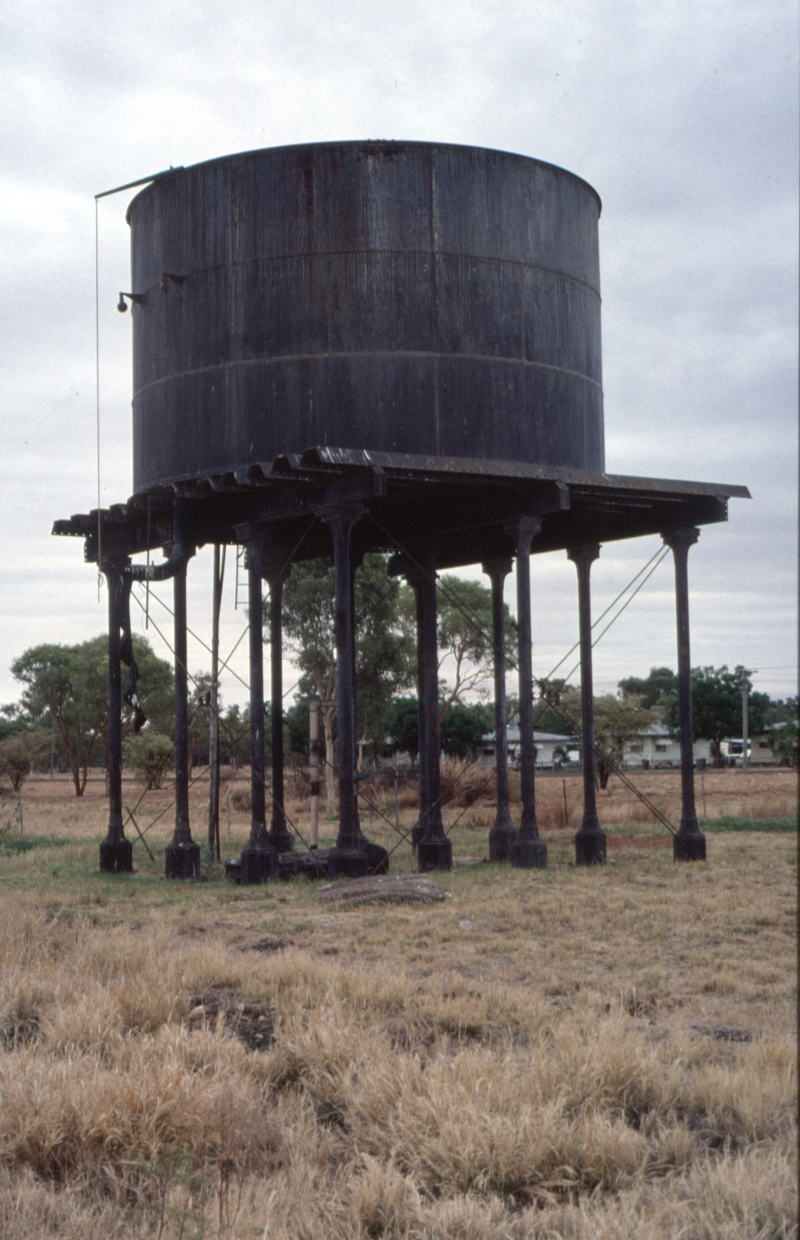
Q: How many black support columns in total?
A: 12